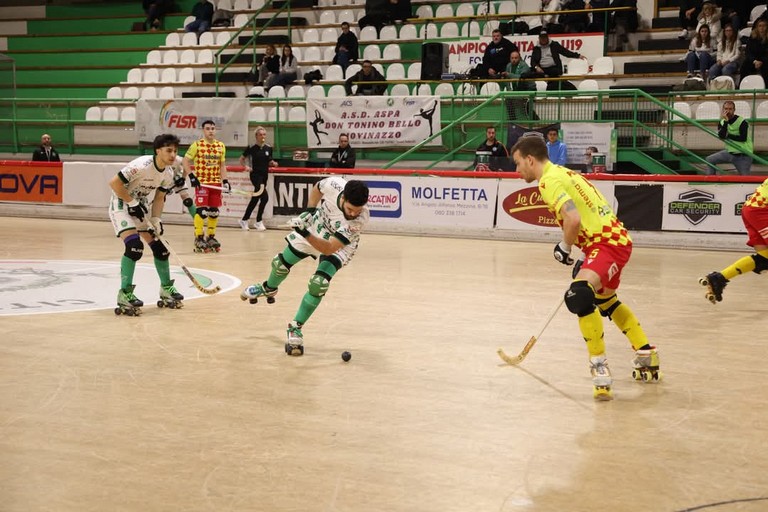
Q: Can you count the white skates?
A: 4